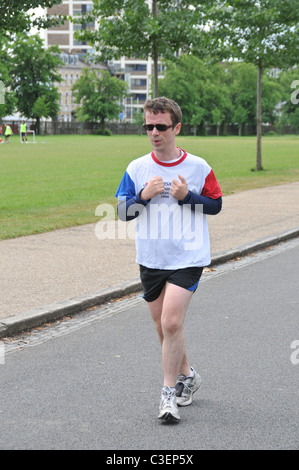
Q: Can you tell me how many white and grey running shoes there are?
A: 2